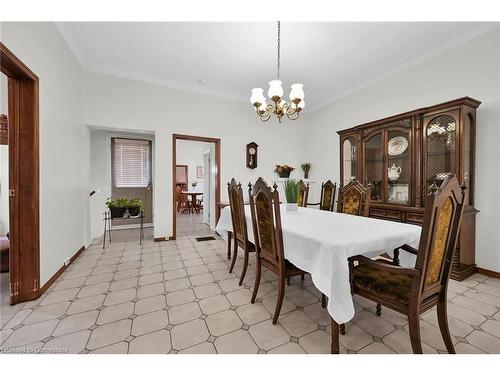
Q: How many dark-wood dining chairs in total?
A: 6